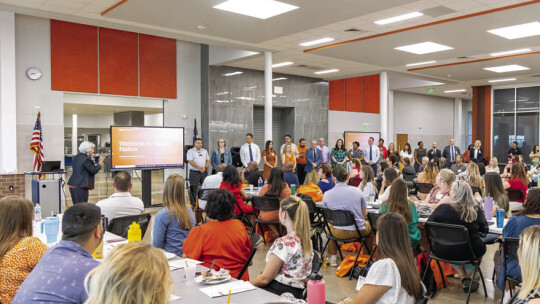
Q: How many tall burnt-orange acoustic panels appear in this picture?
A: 6